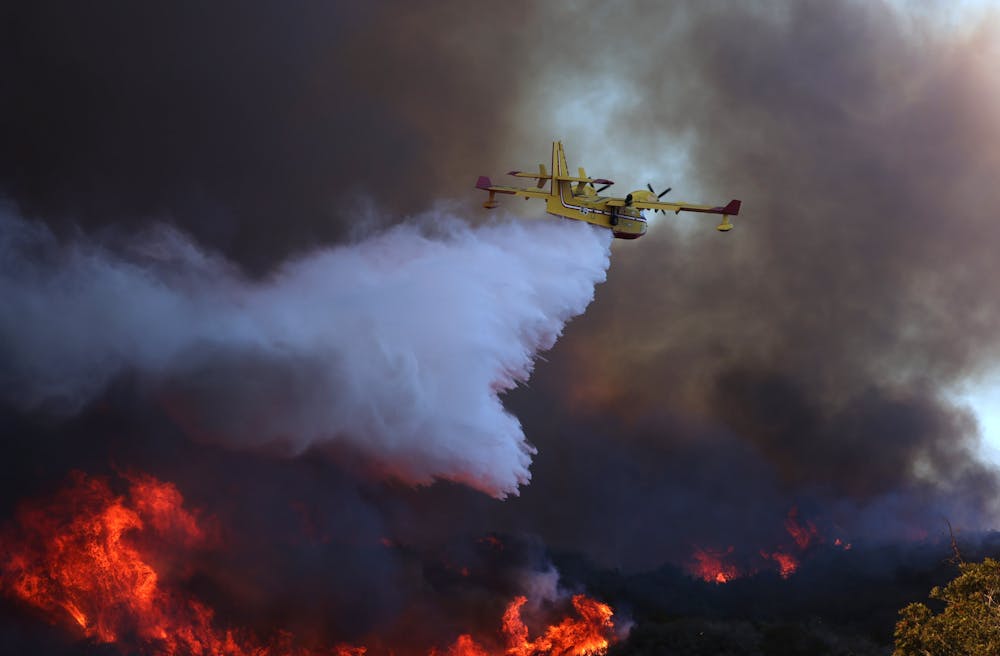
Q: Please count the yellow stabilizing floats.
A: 2